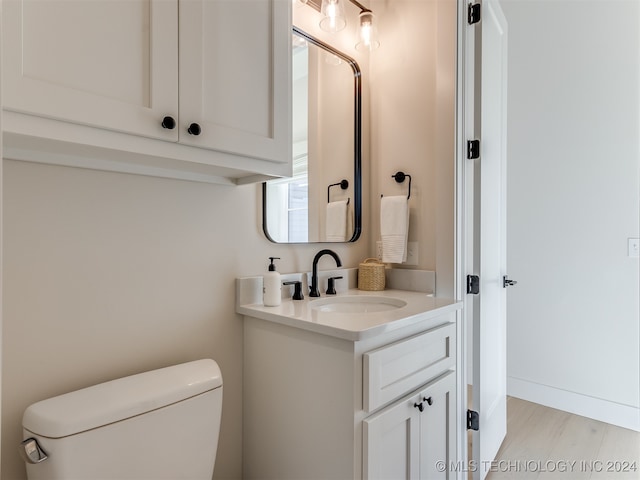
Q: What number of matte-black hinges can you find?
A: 4